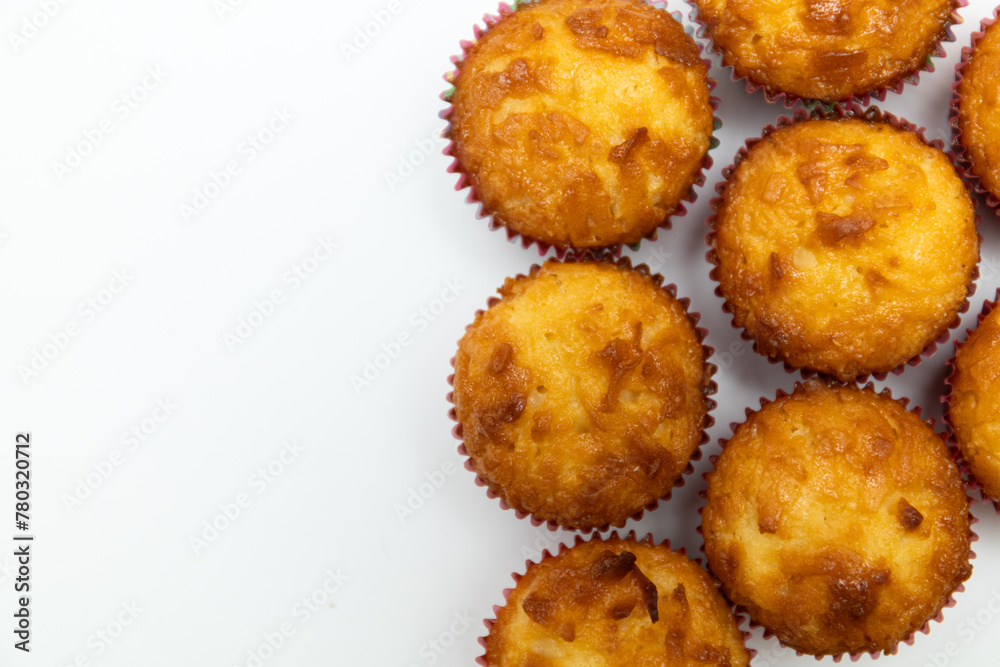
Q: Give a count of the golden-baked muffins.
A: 8